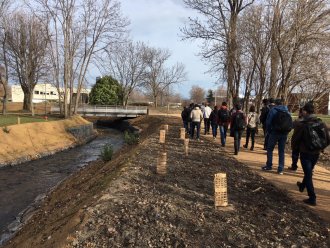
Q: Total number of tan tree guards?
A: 6